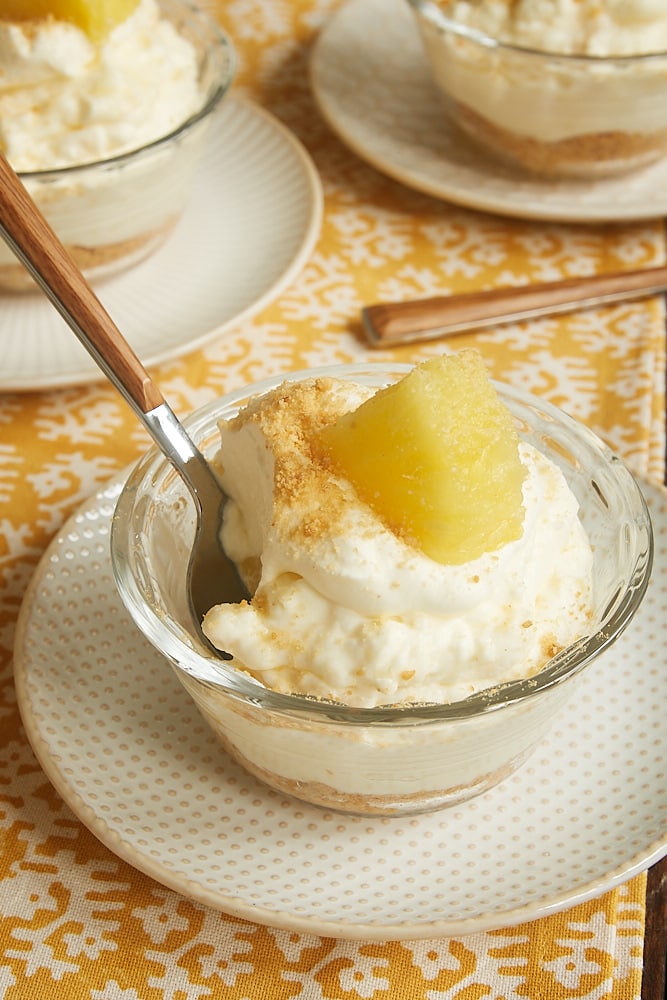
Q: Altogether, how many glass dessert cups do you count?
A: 3